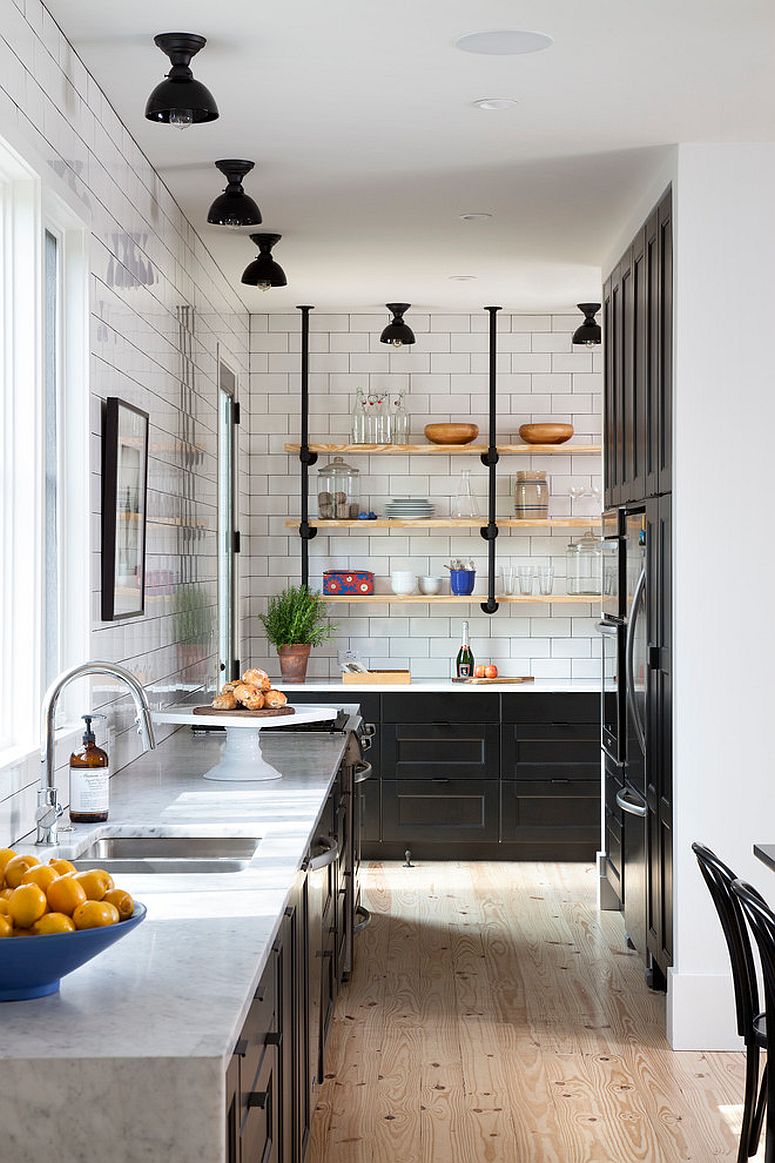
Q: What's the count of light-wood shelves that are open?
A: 3